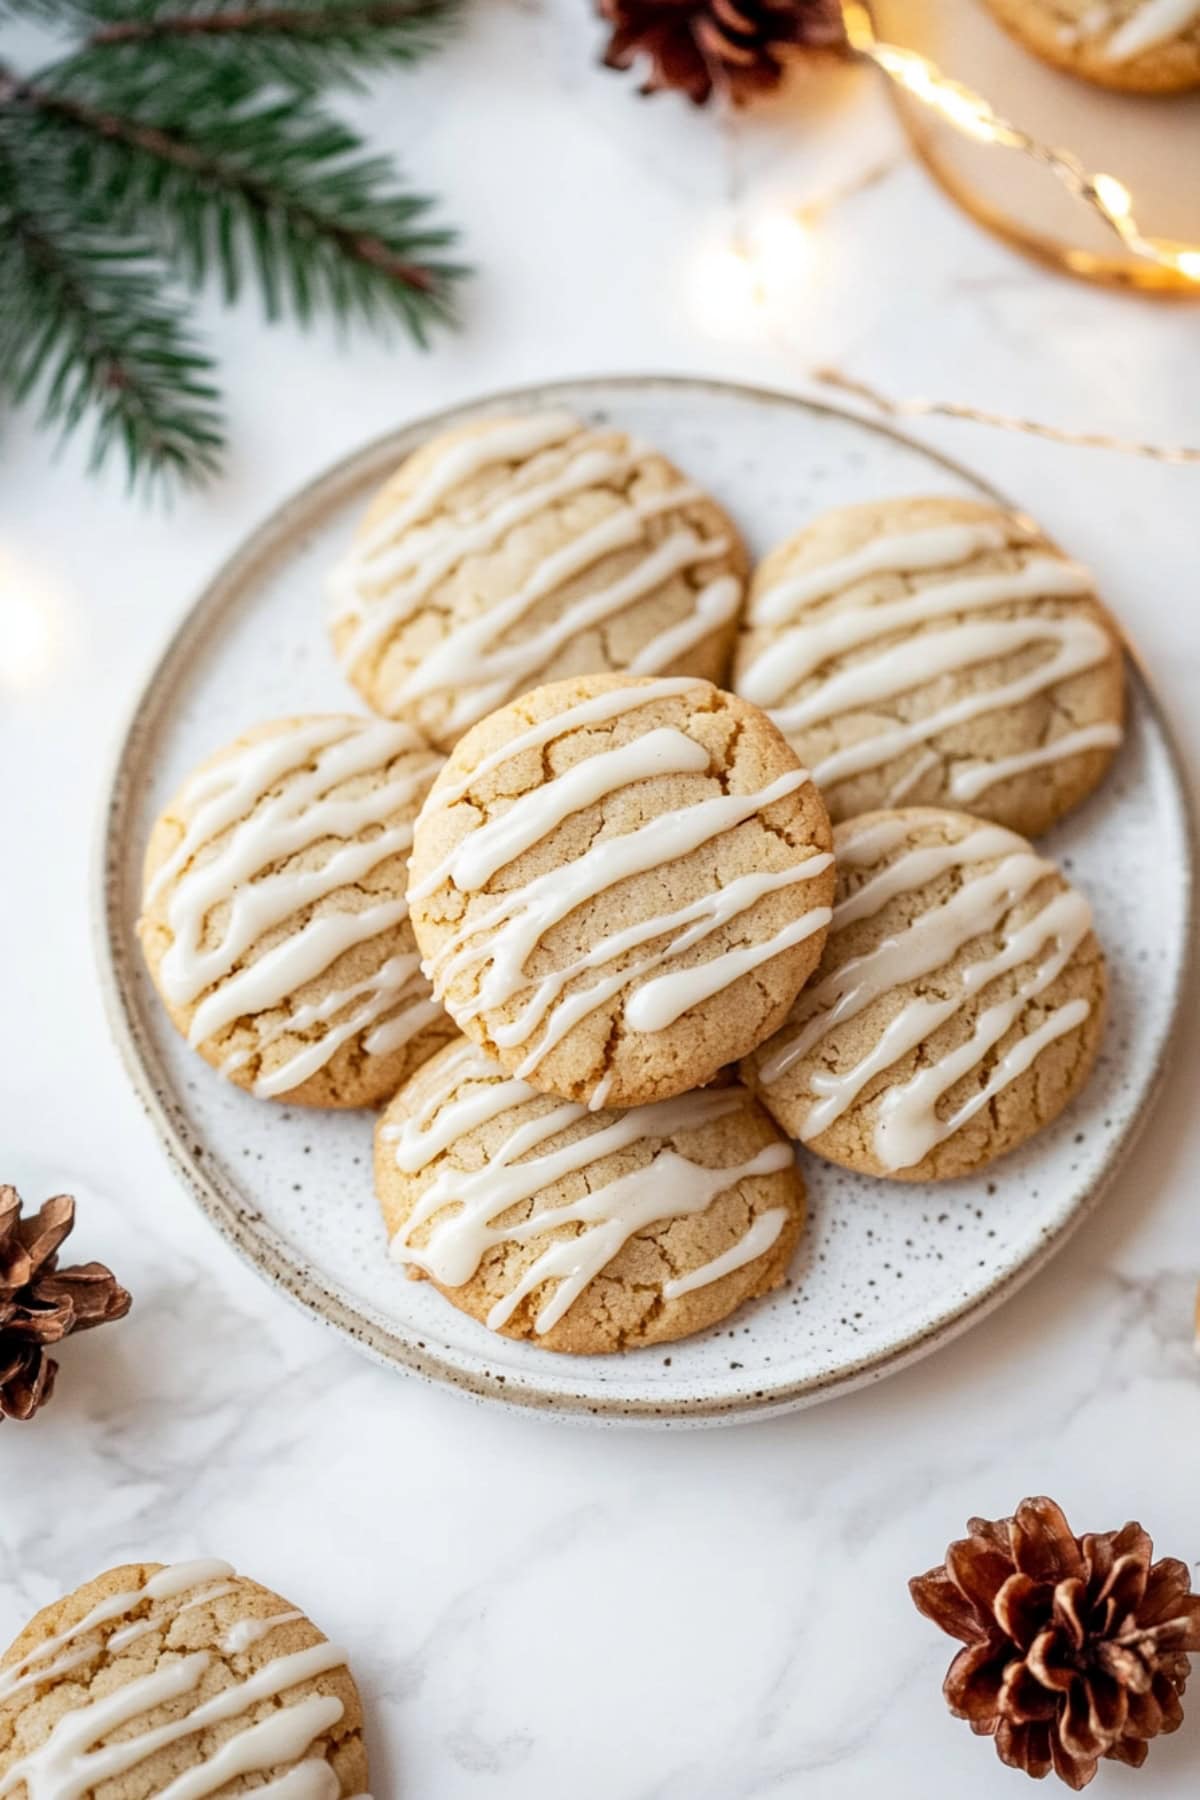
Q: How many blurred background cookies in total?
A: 1